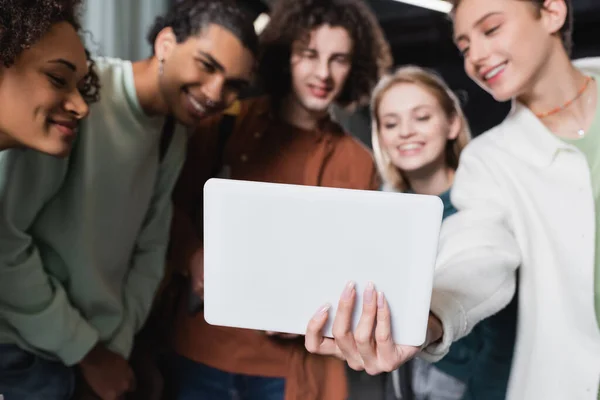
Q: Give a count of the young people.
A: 5